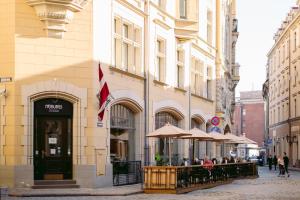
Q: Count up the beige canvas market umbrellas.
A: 5